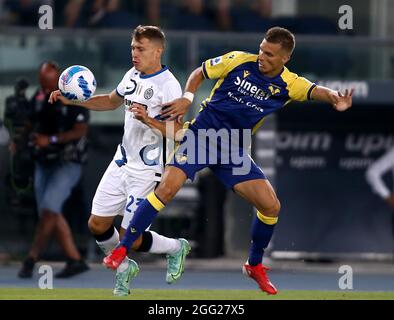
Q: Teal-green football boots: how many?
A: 2